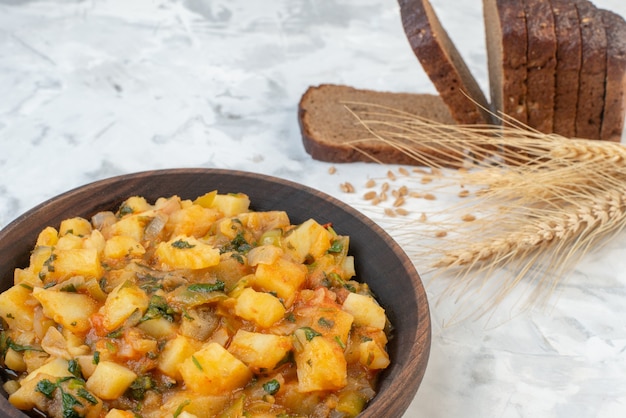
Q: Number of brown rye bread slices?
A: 7